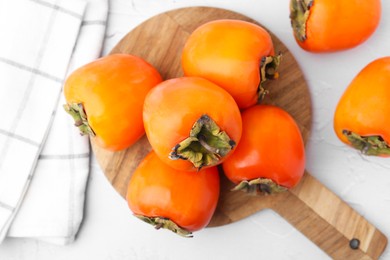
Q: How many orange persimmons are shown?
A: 7